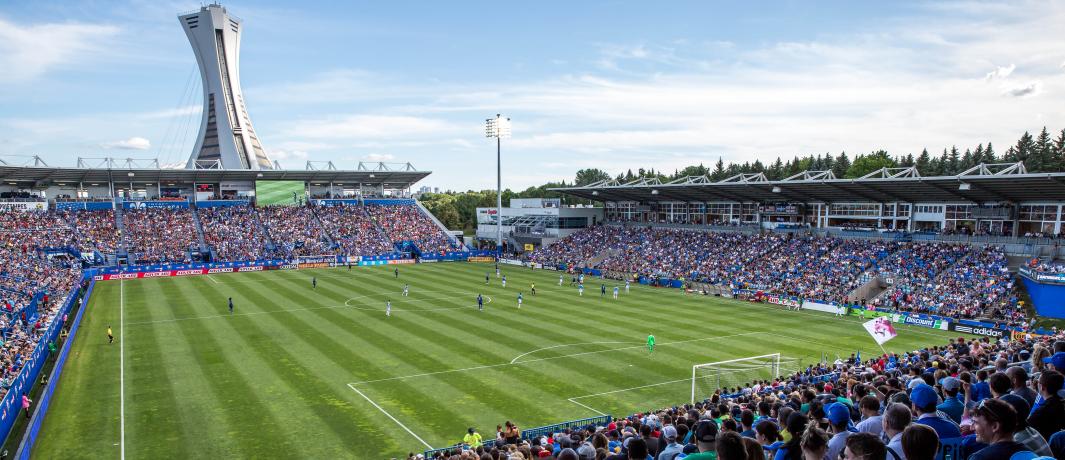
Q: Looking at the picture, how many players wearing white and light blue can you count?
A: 10